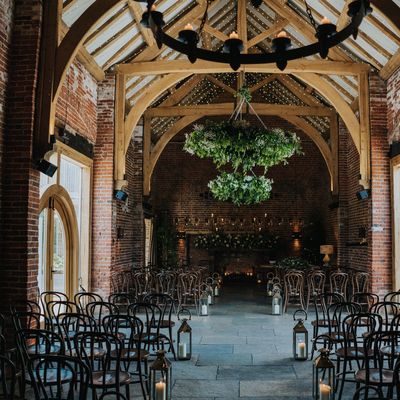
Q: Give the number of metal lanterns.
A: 10